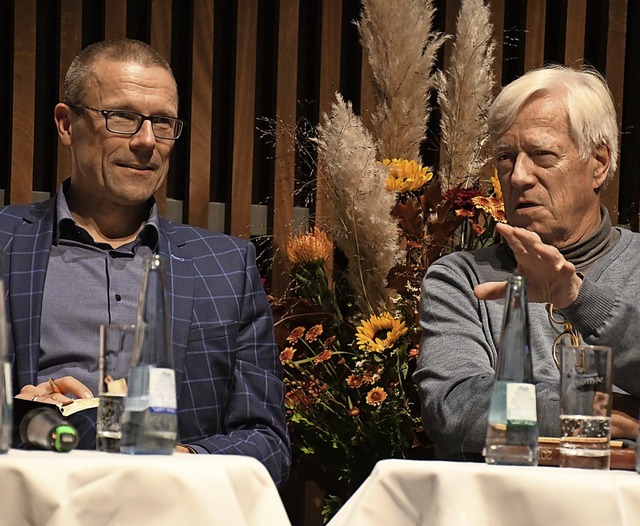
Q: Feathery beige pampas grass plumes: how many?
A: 3